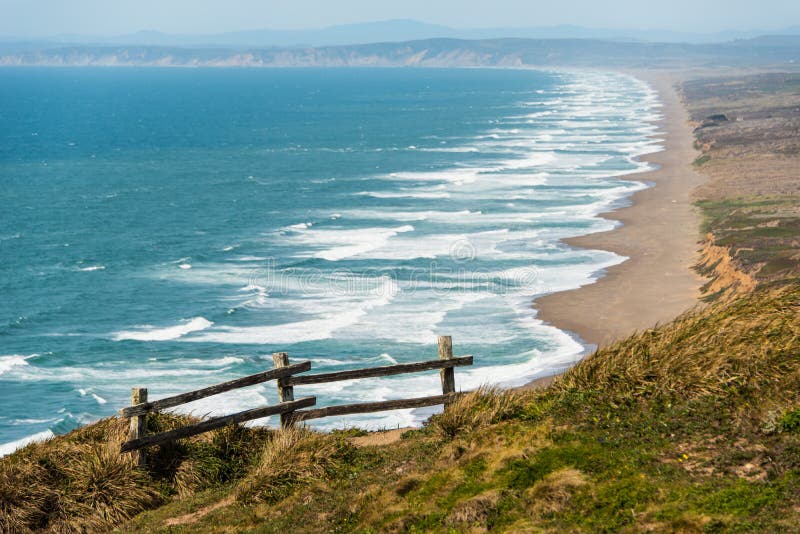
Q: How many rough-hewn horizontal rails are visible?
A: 4